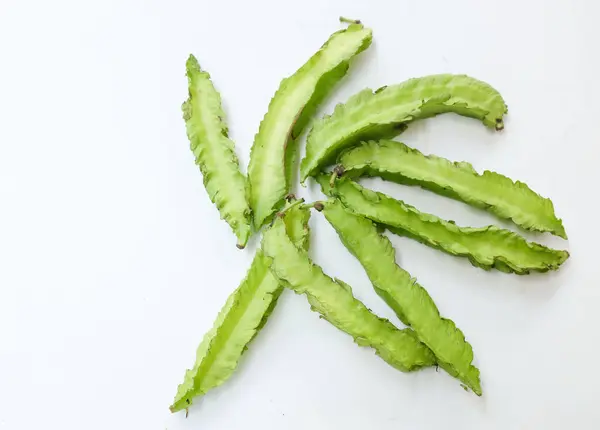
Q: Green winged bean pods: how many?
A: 8